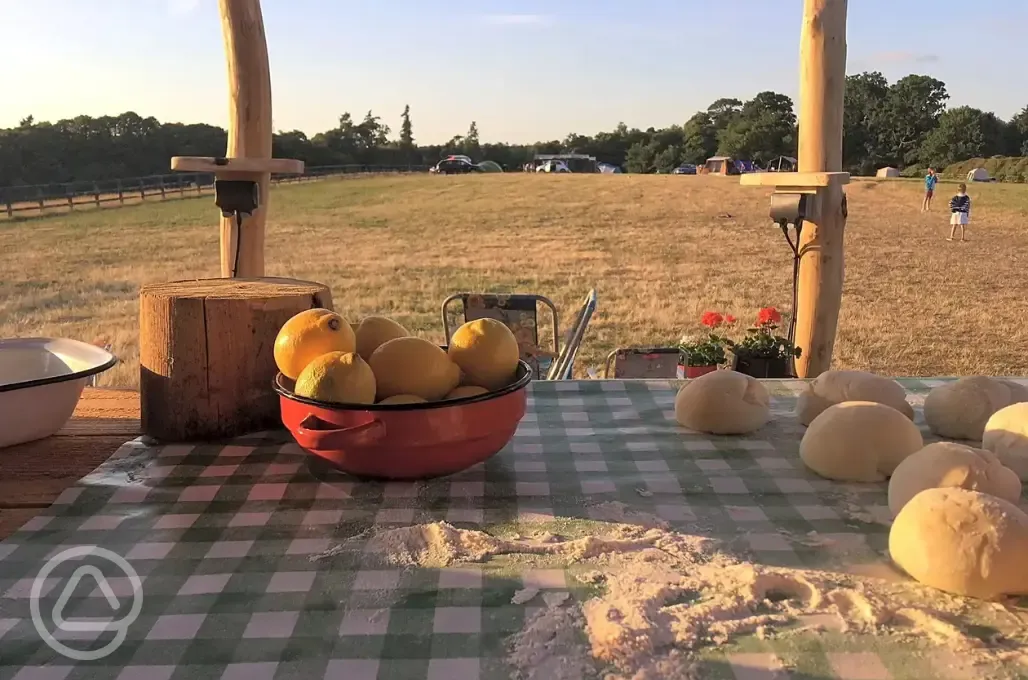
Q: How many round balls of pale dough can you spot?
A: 7